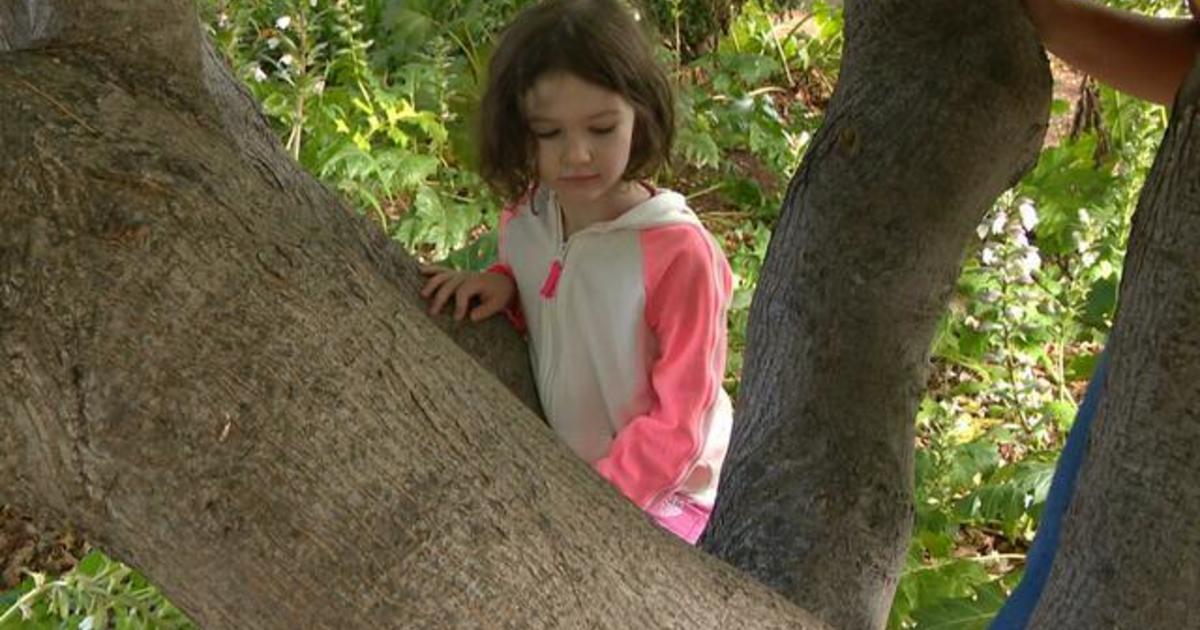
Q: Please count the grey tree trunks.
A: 3